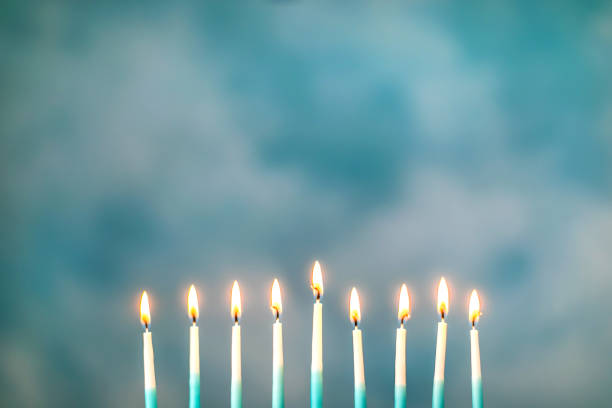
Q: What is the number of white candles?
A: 9